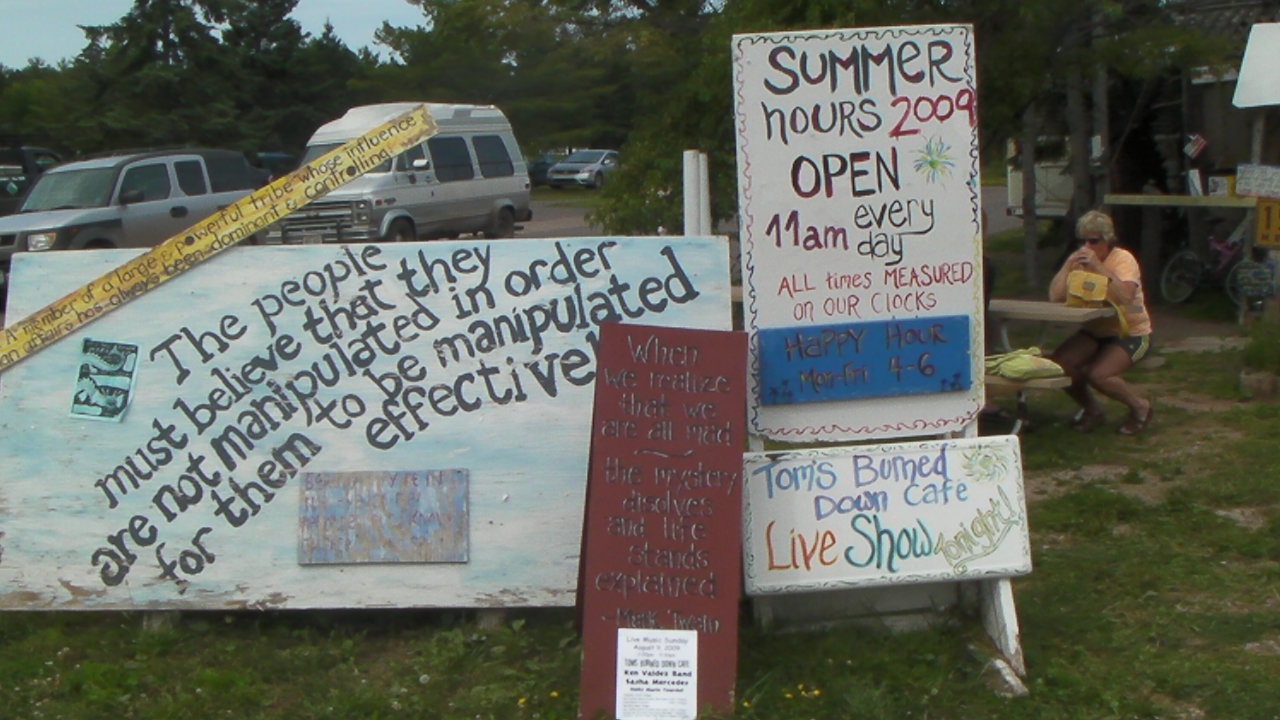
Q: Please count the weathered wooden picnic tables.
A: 1